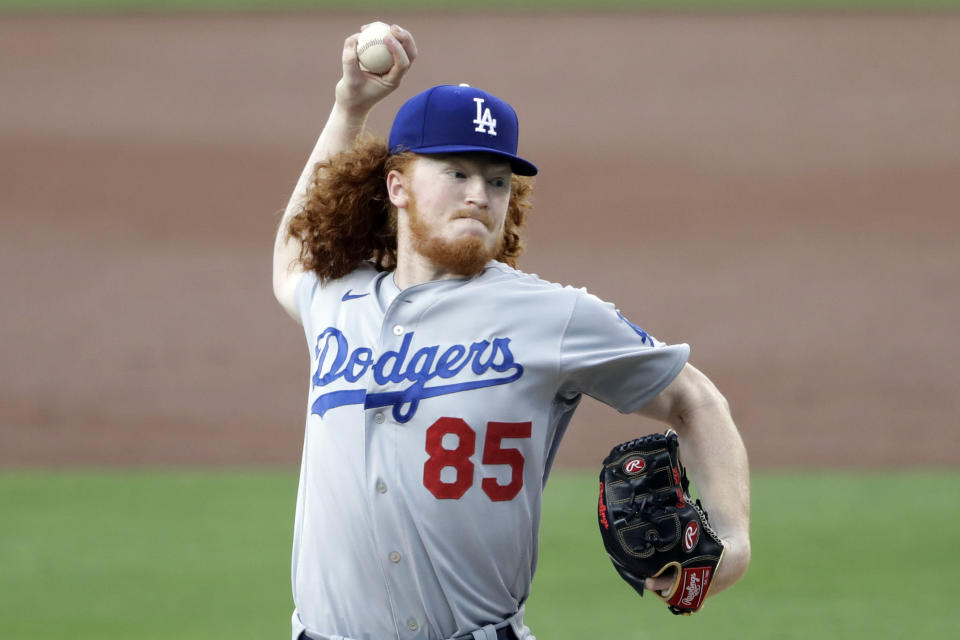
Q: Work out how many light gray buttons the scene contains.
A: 5